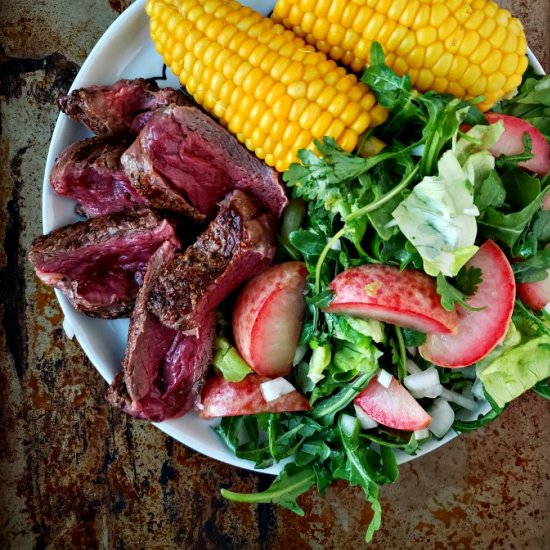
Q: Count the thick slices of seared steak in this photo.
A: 6